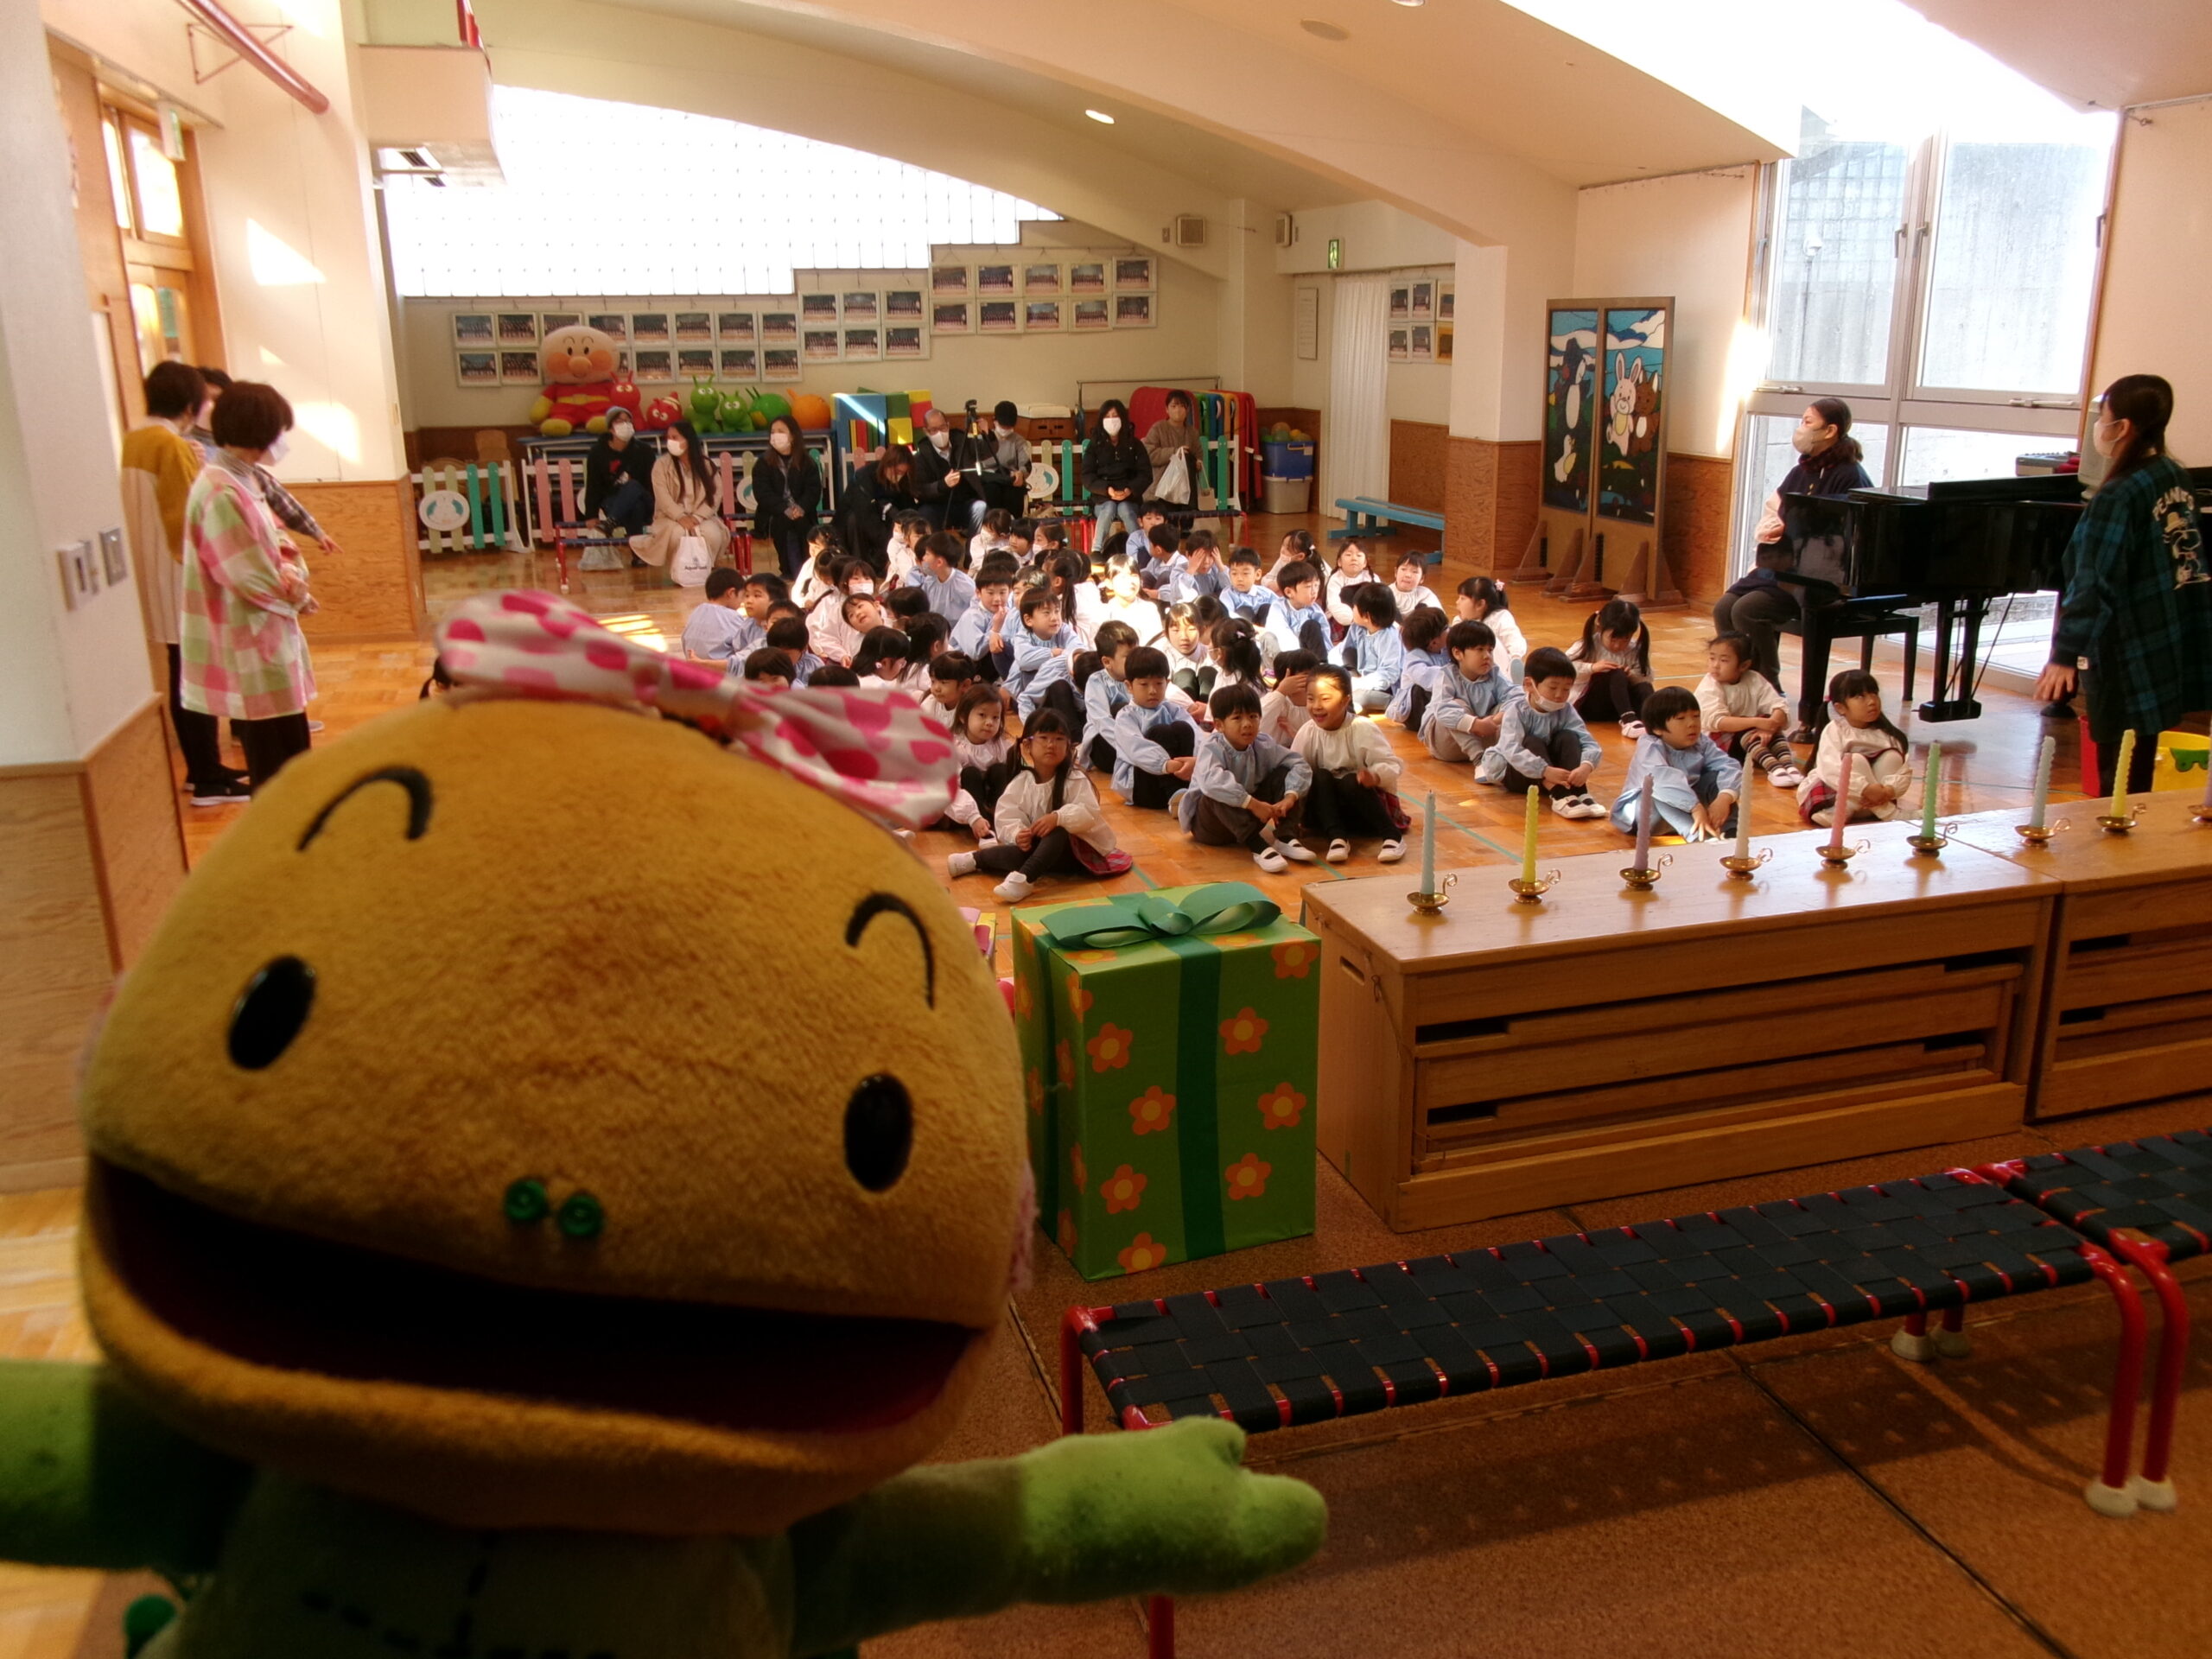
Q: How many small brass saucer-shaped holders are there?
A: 9